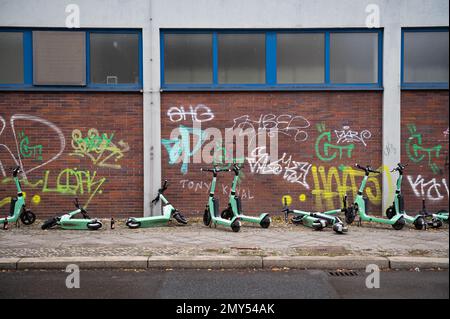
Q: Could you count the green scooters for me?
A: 10